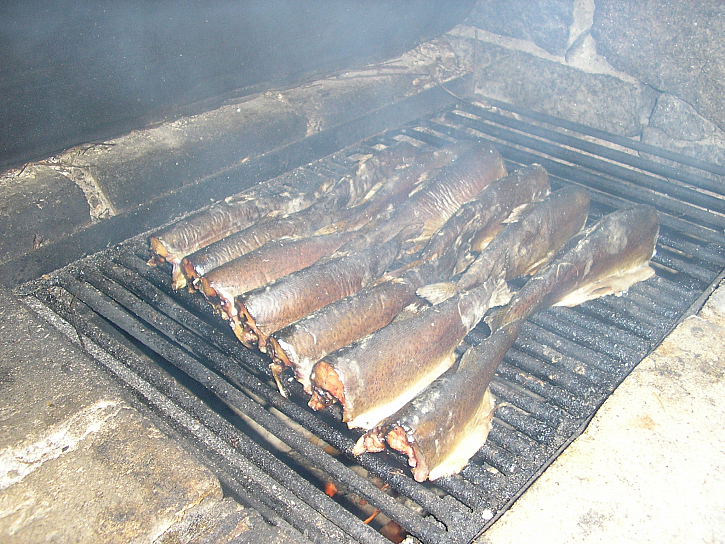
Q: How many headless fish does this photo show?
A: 13